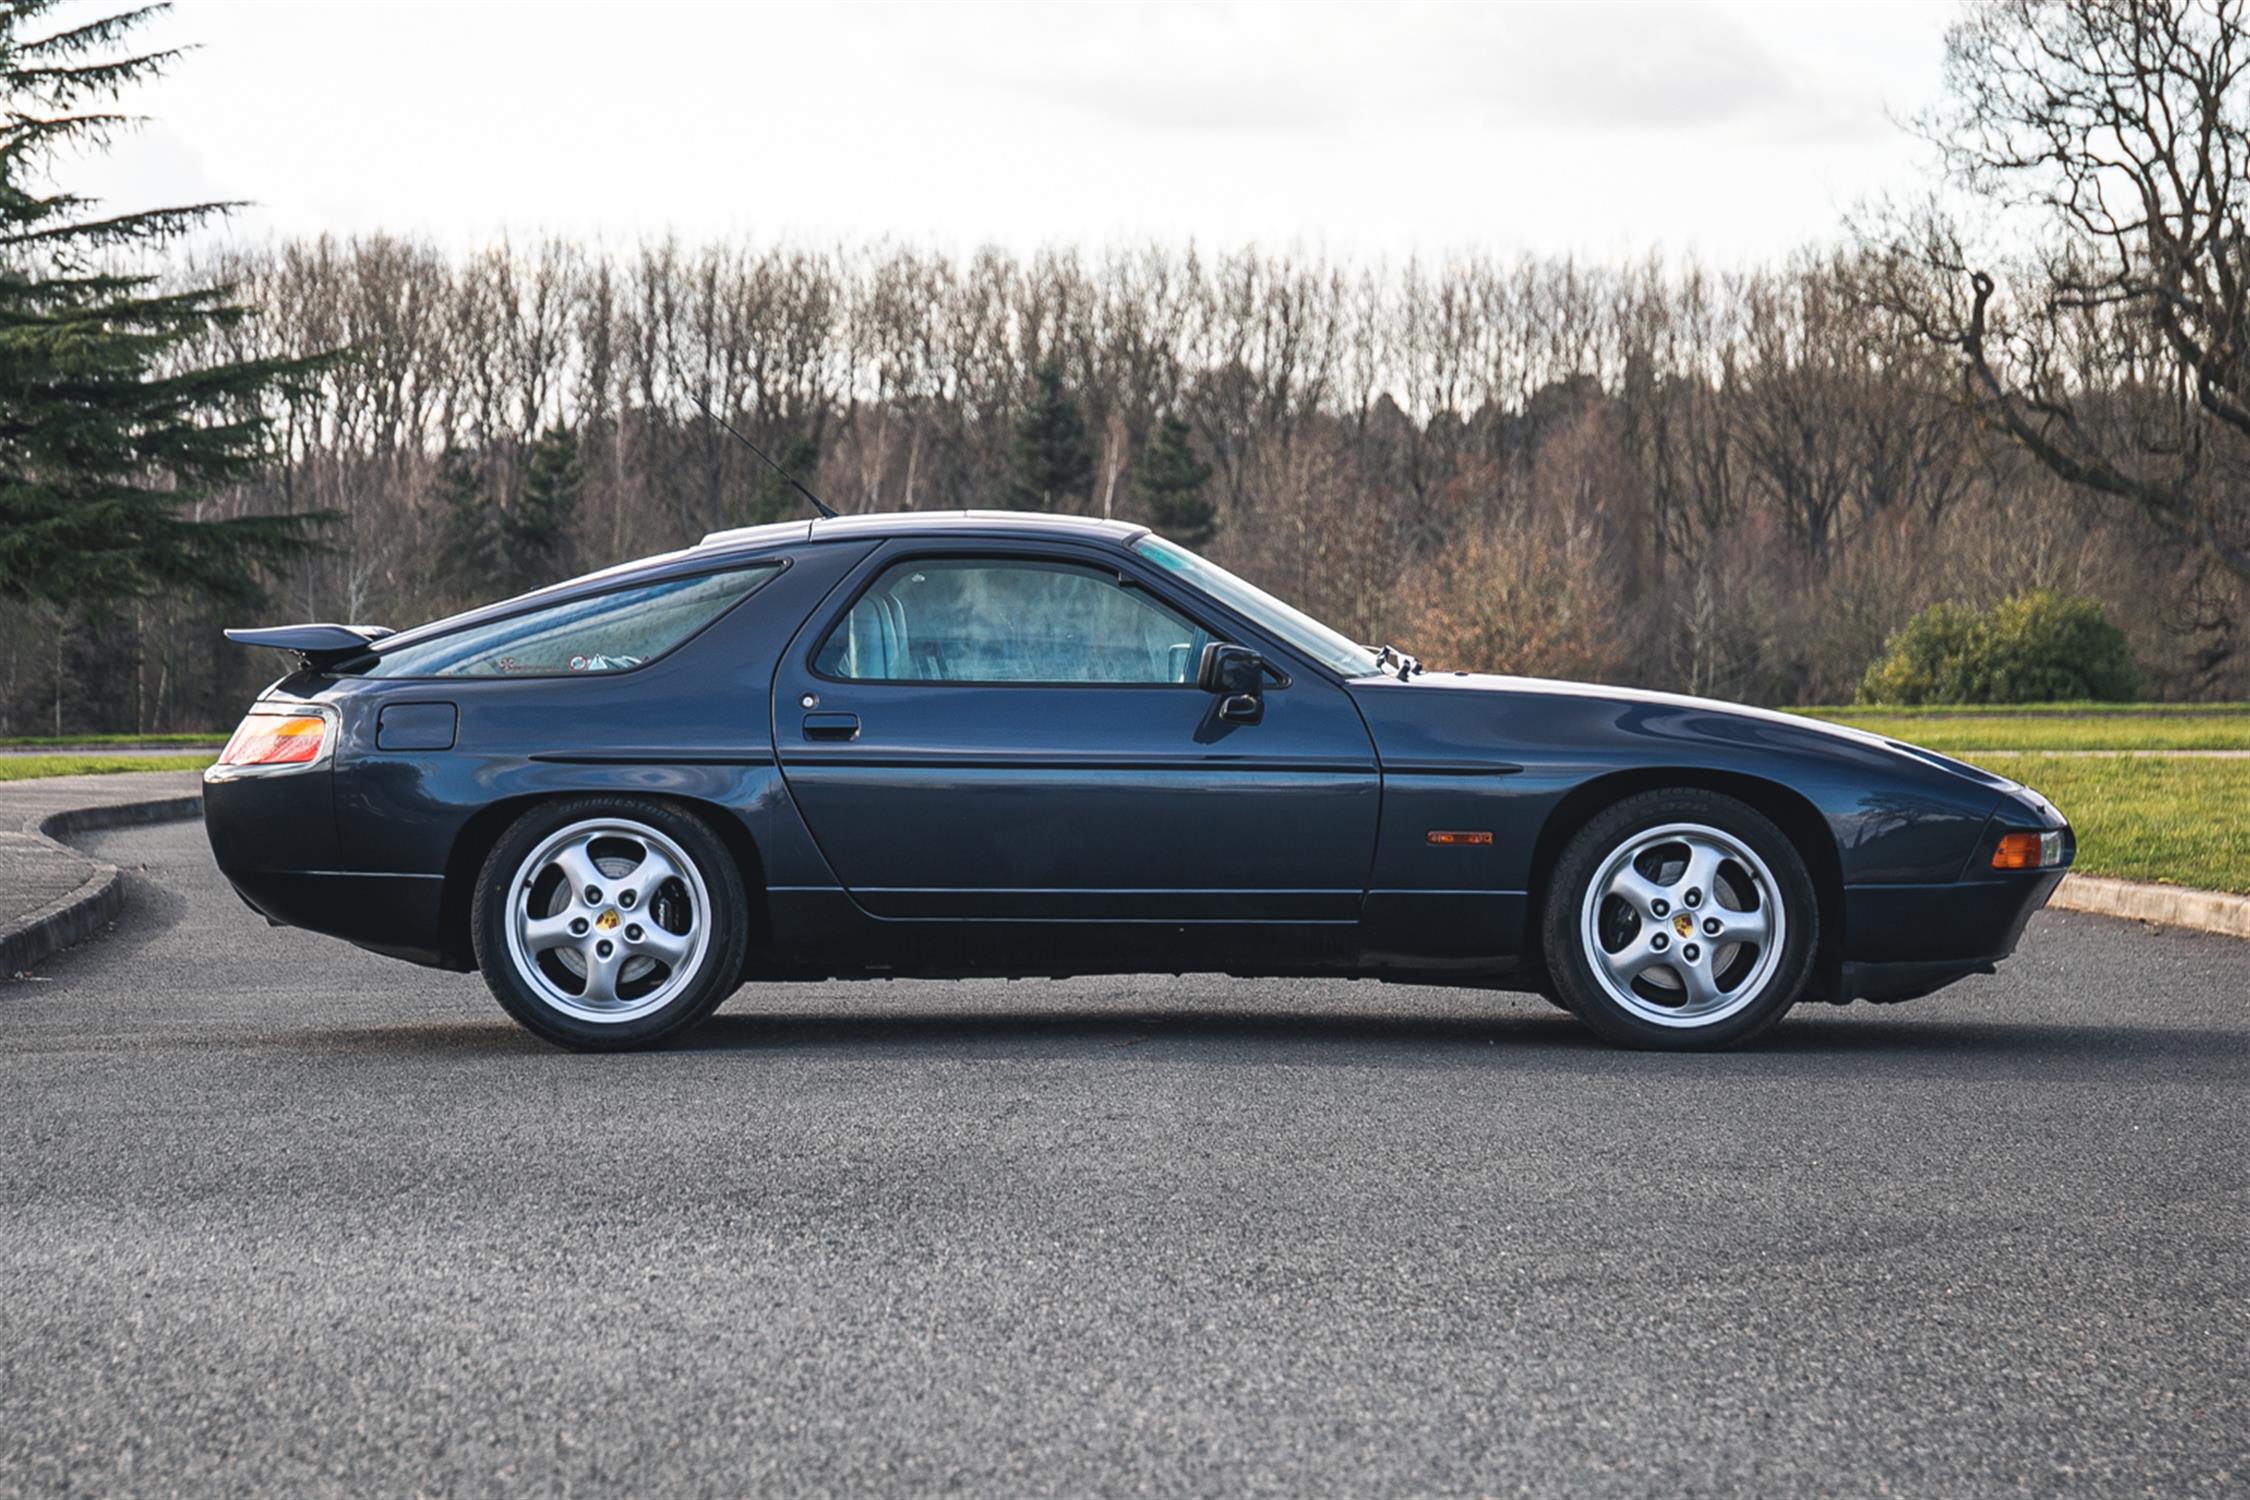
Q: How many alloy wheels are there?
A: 2